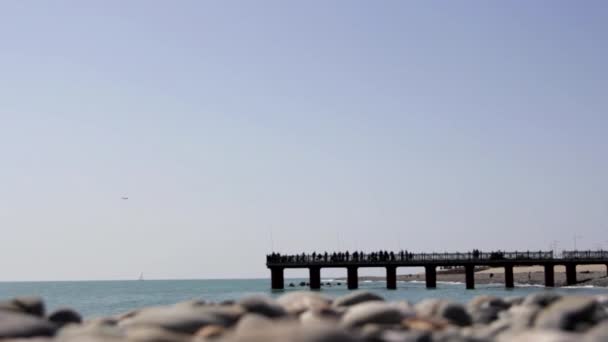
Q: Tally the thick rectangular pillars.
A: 9